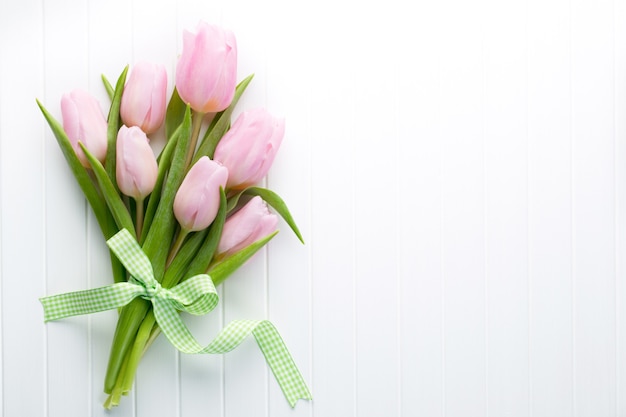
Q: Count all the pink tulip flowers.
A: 7